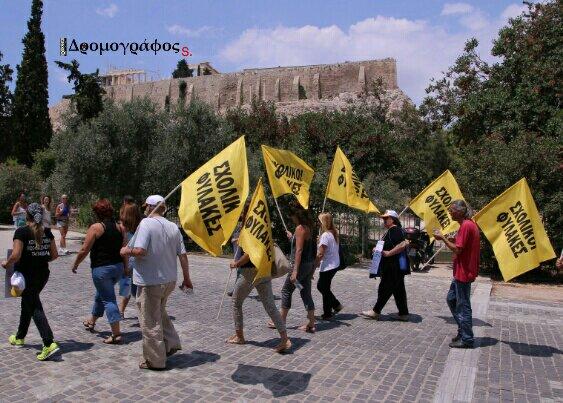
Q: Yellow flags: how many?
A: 6